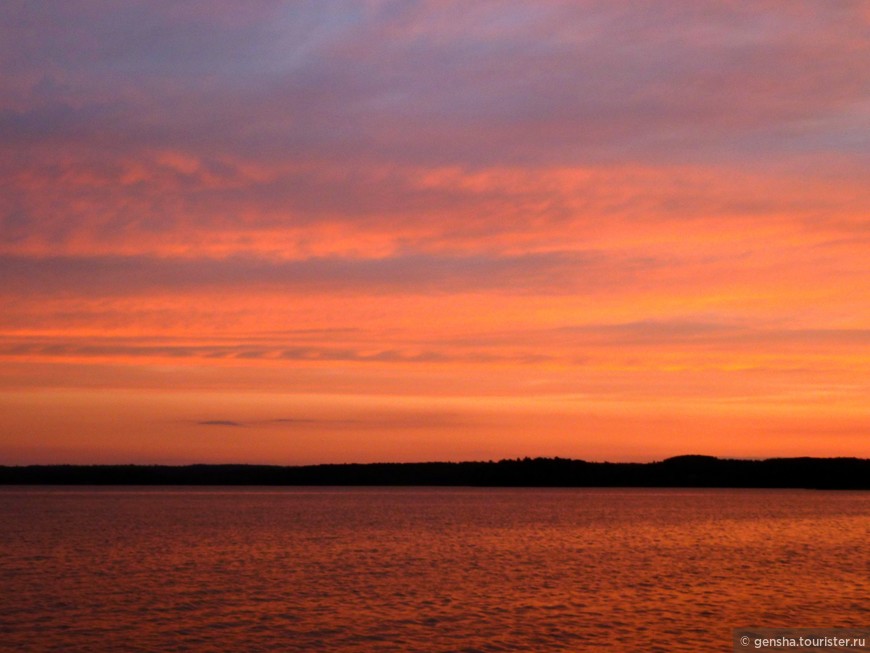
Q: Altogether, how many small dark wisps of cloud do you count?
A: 2